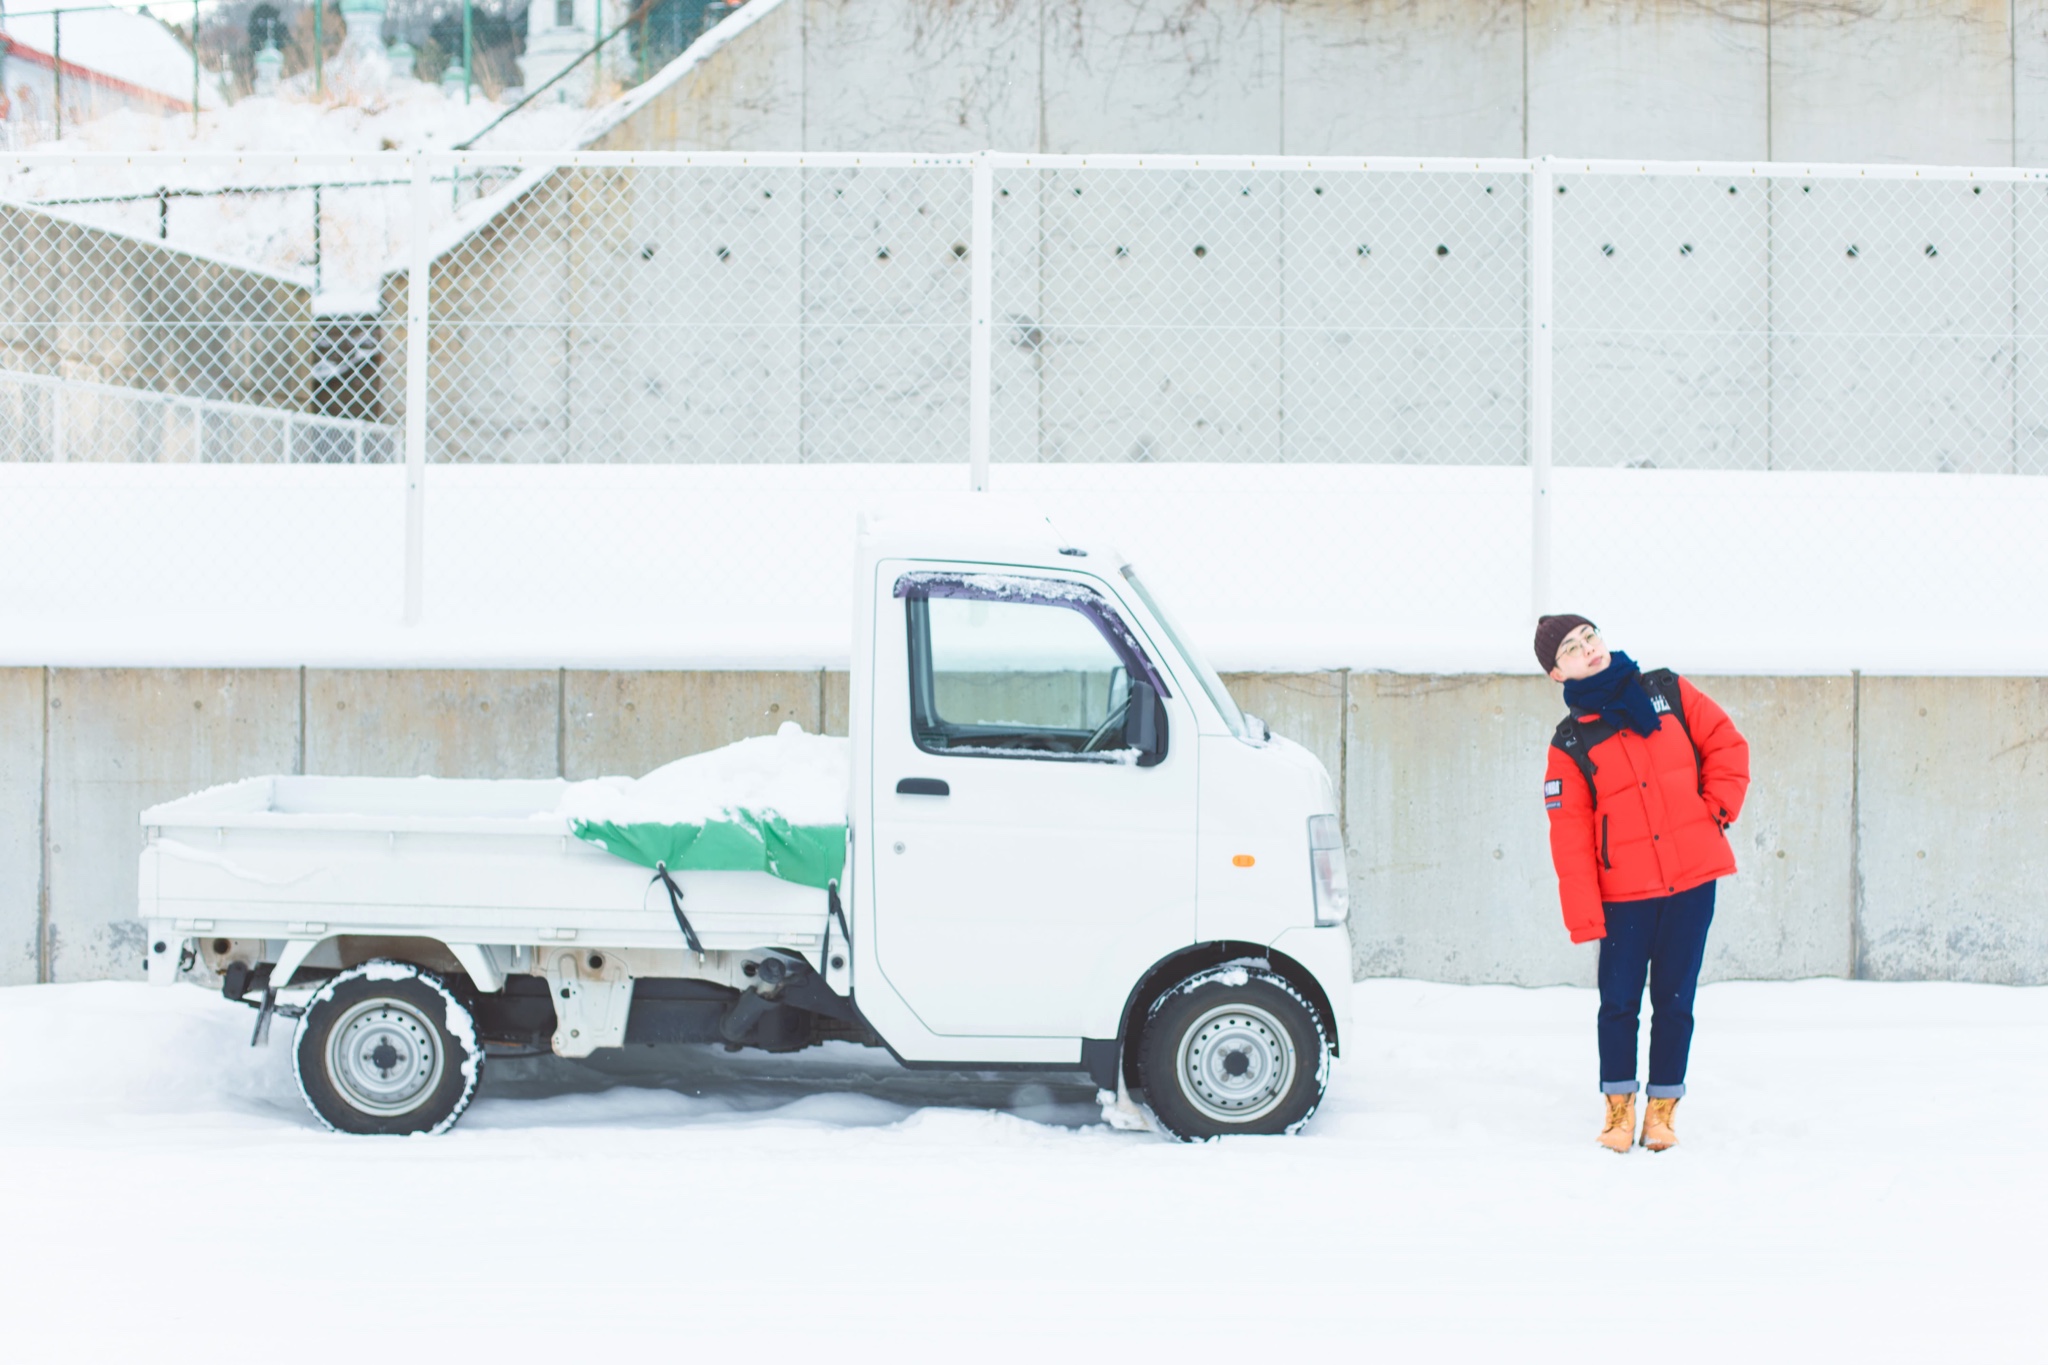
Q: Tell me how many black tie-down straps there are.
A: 2